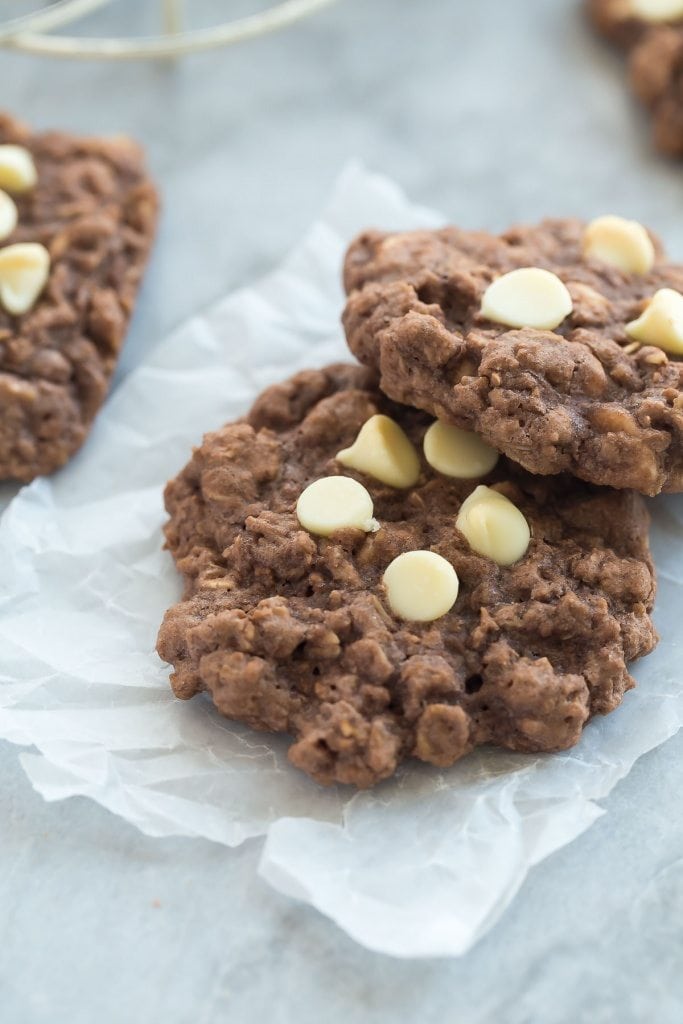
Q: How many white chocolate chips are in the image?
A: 12